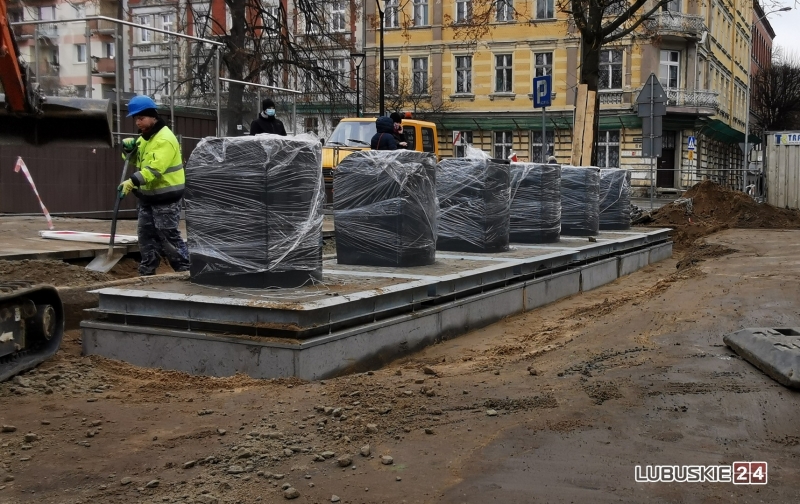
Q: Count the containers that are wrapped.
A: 6